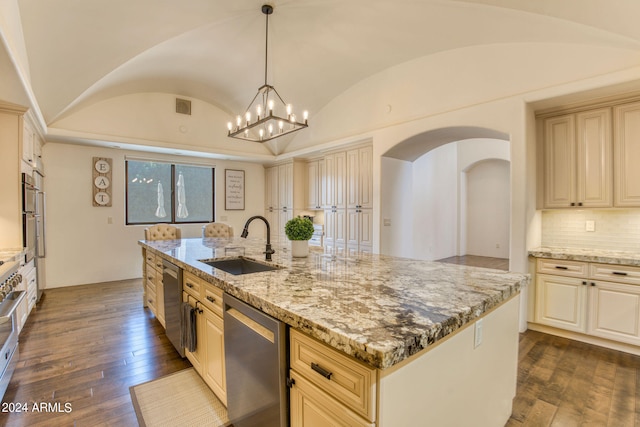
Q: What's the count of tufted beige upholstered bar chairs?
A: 2